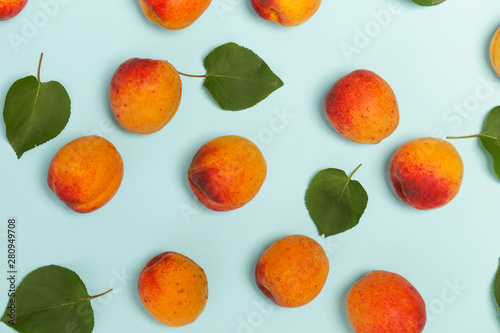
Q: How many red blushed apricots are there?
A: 11